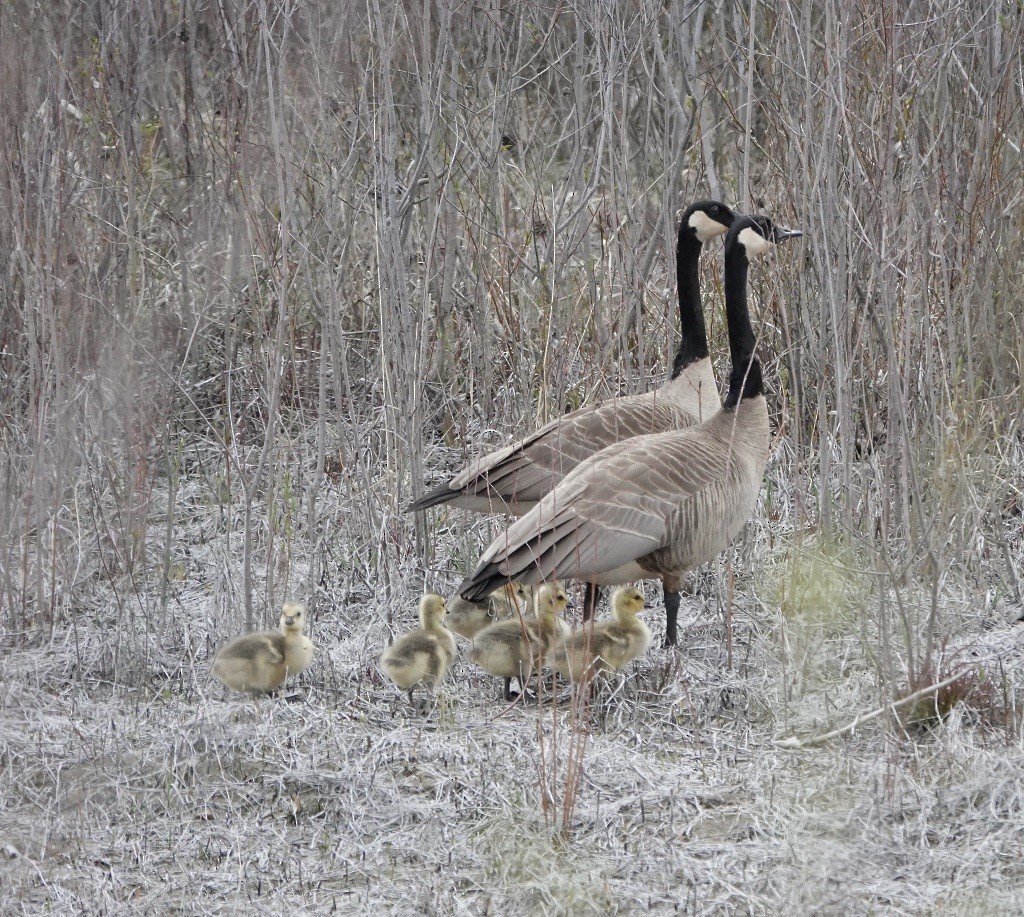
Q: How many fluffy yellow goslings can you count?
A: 5